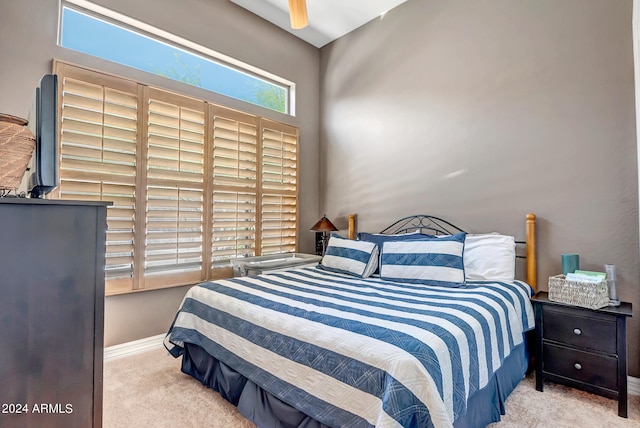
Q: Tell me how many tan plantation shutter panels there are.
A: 4